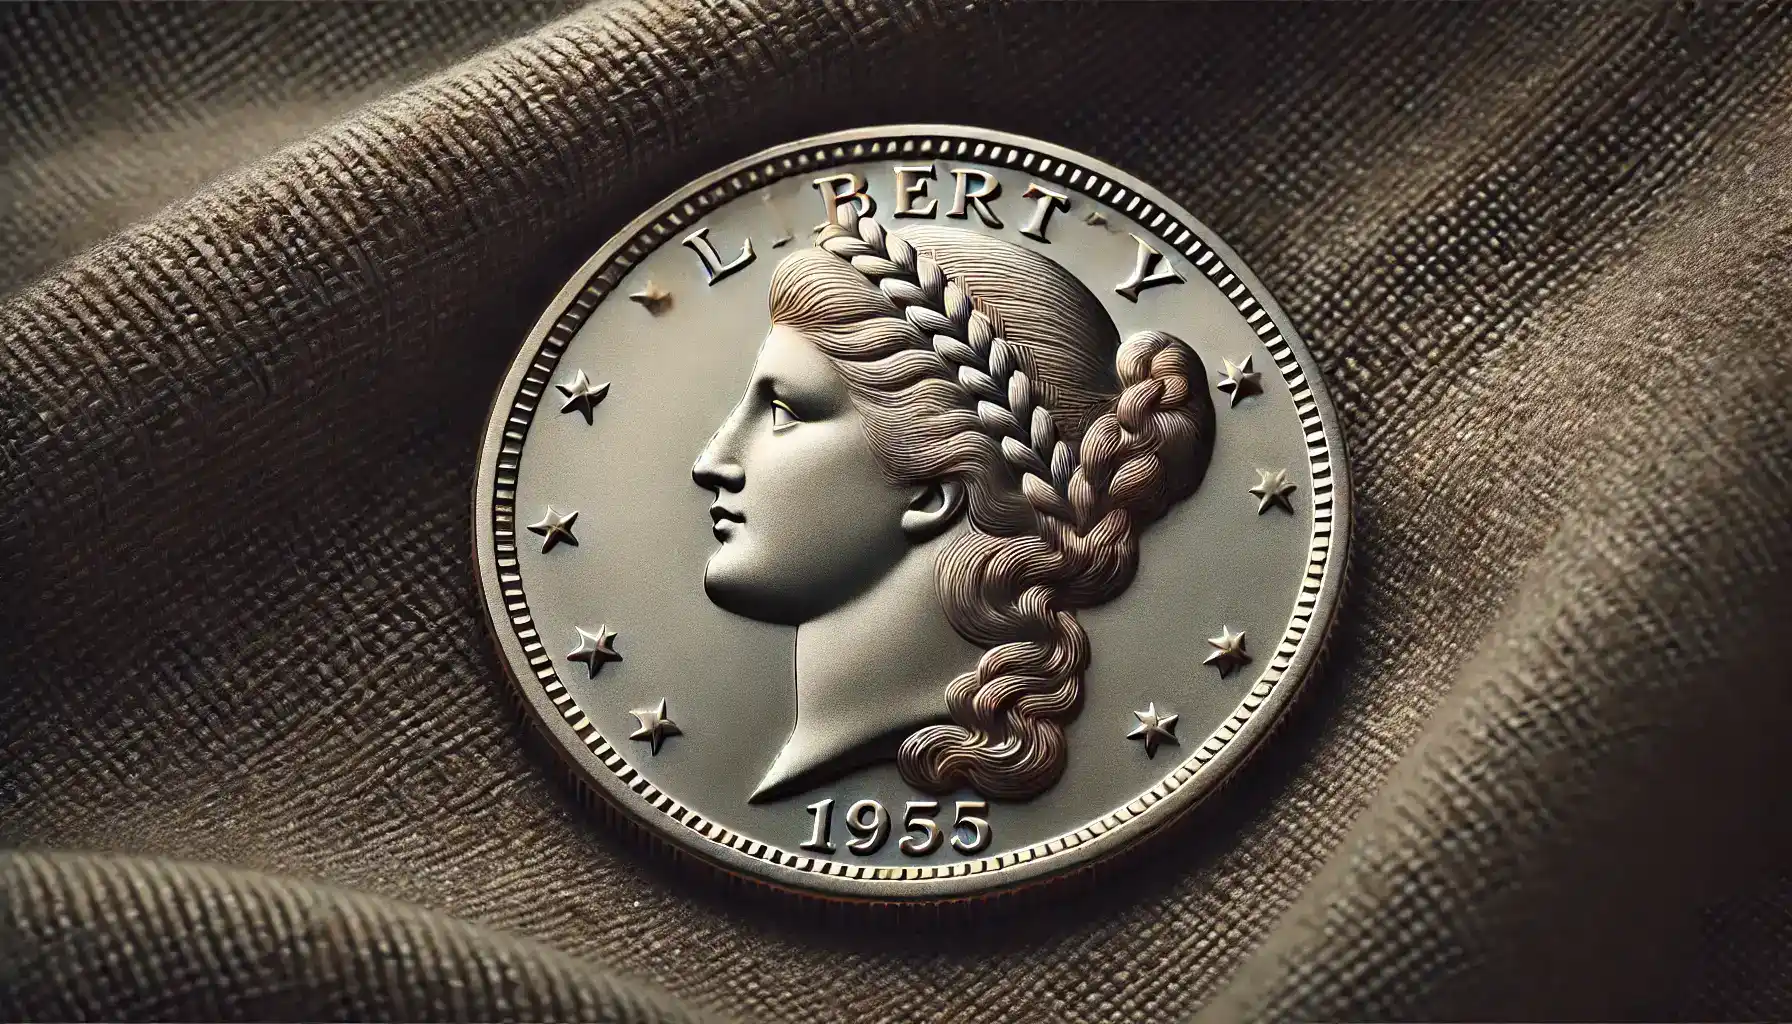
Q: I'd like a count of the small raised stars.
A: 9